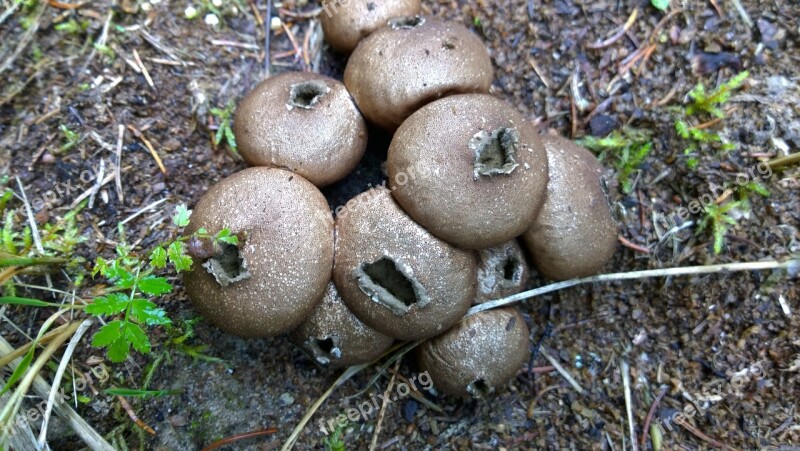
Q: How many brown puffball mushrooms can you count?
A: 10